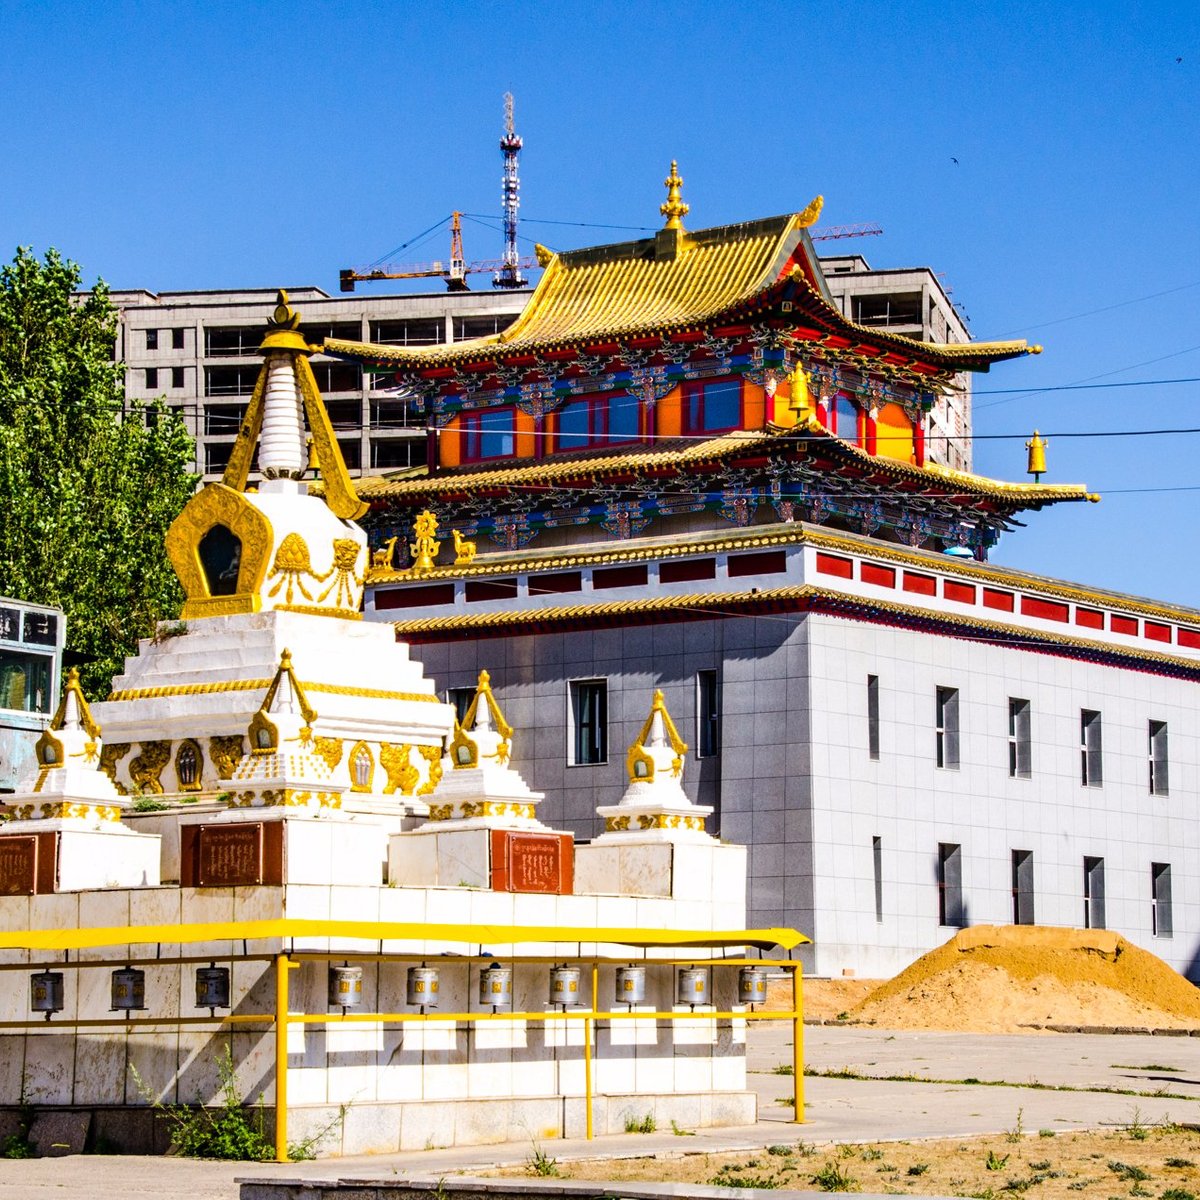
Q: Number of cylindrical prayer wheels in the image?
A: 10